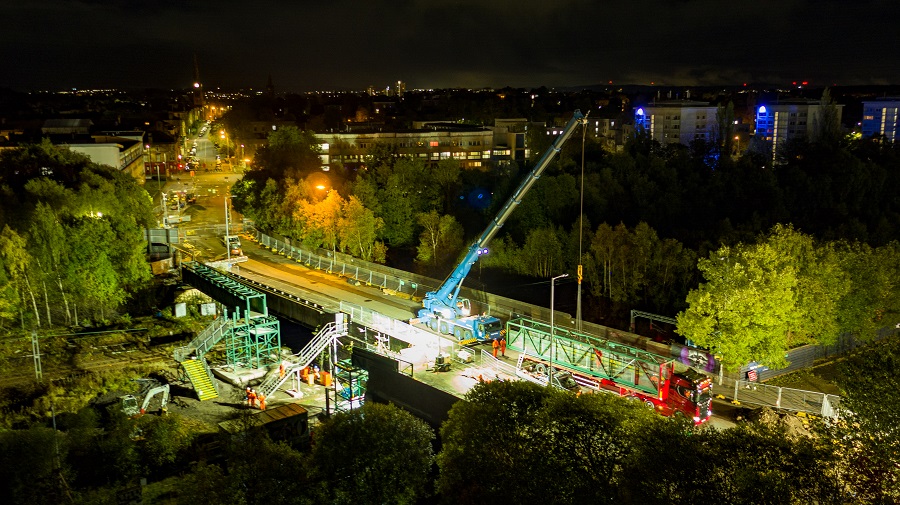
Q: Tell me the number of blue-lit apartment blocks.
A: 3